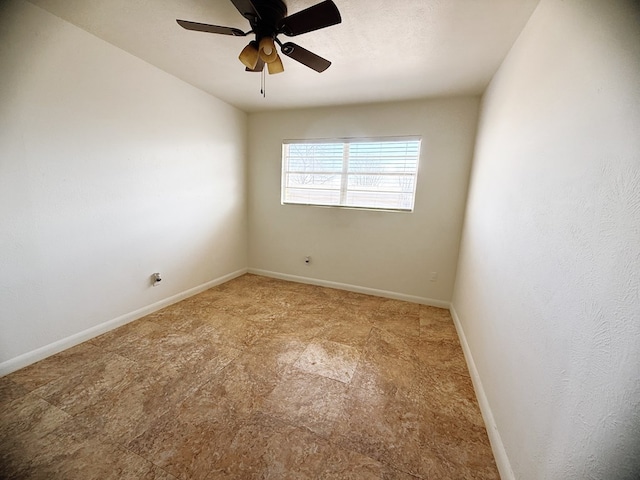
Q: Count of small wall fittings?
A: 3